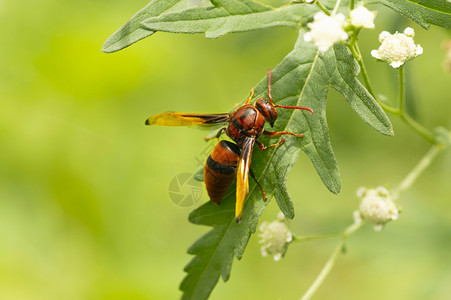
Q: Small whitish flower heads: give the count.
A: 5